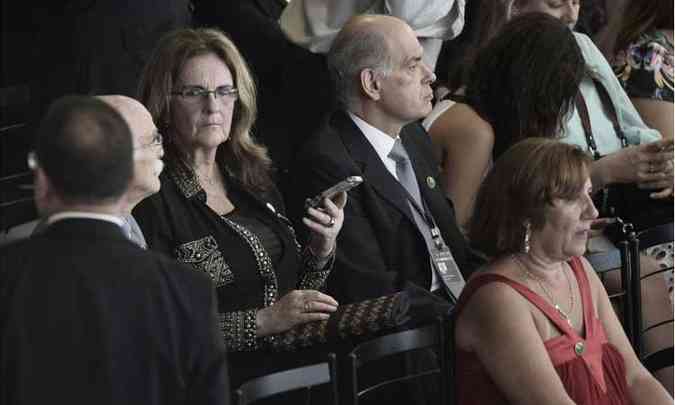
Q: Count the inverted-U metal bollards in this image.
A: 0